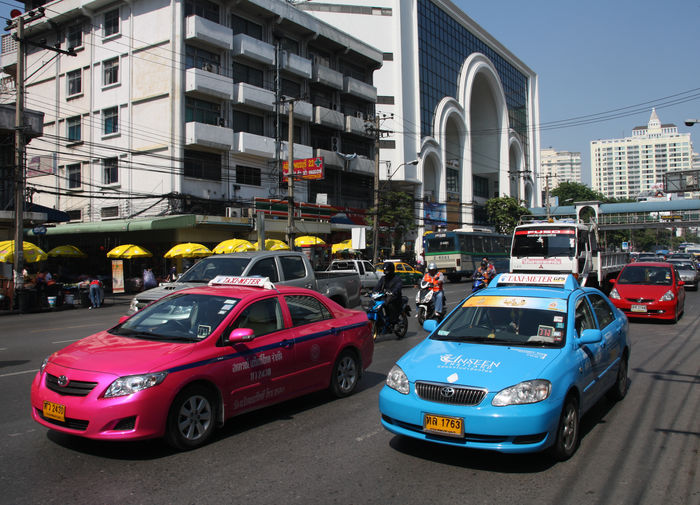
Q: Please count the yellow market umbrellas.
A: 8